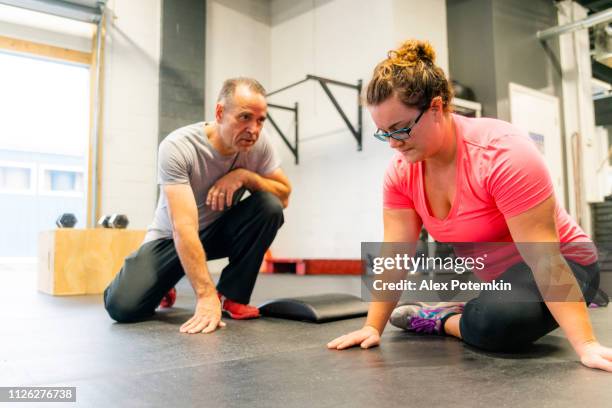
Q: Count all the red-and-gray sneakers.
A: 2